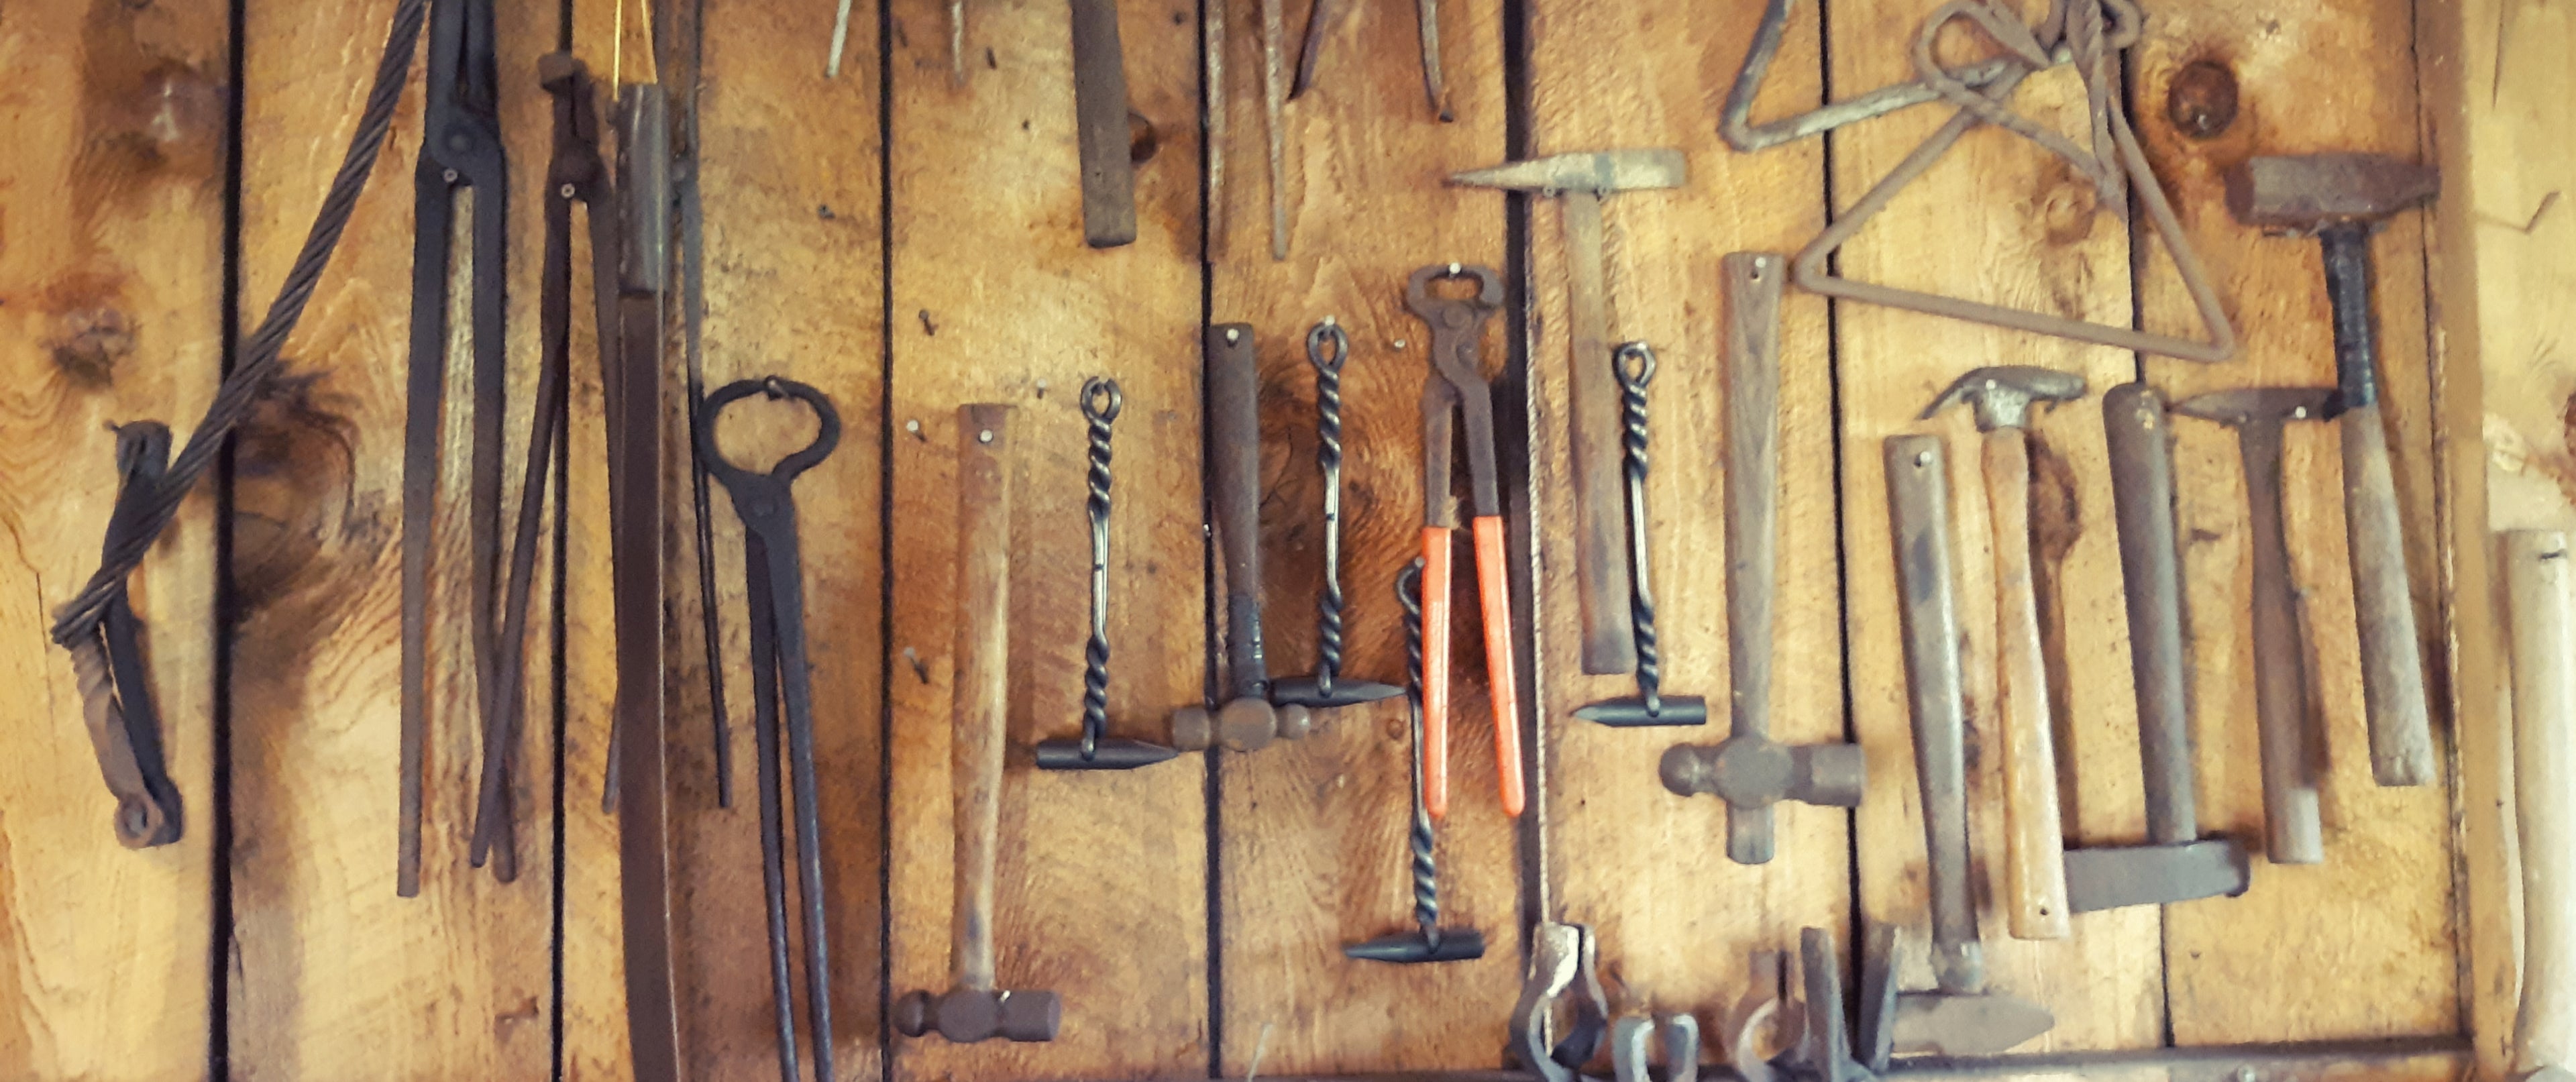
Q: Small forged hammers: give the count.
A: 4